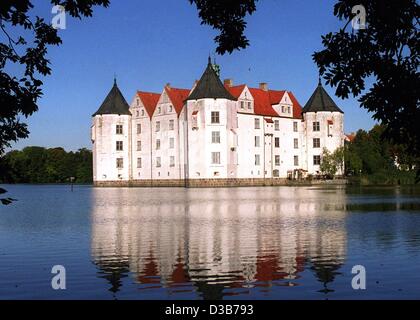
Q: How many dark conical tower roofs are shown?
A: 3